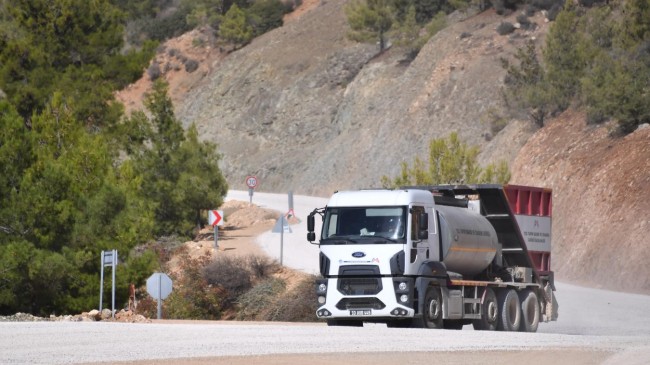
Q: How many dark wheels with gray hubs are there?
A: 4